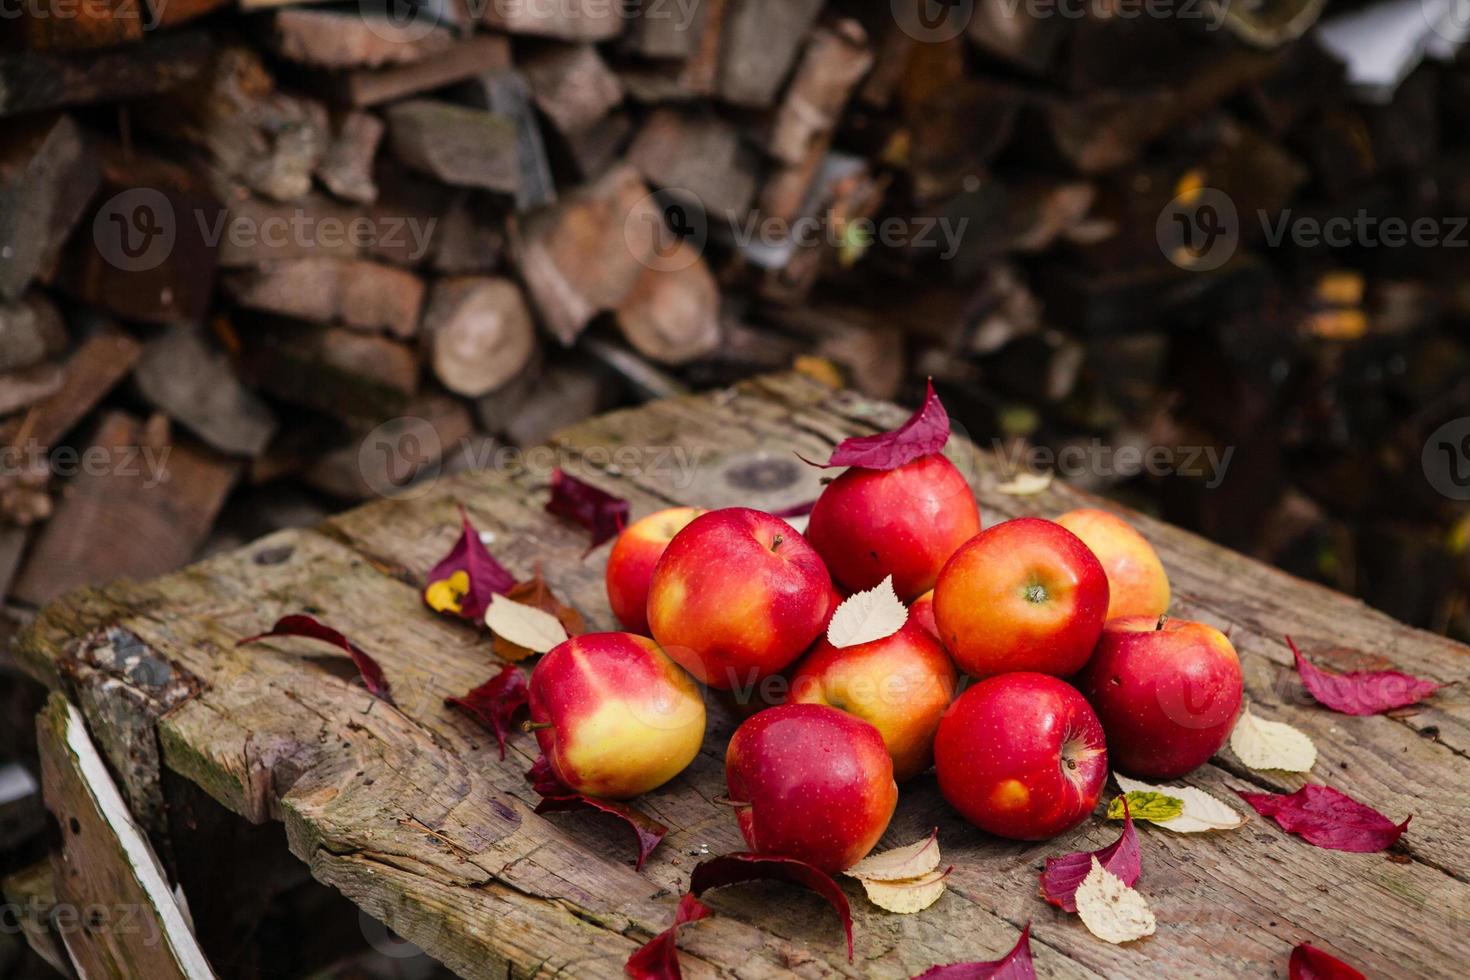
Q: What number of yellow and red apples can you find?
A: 11